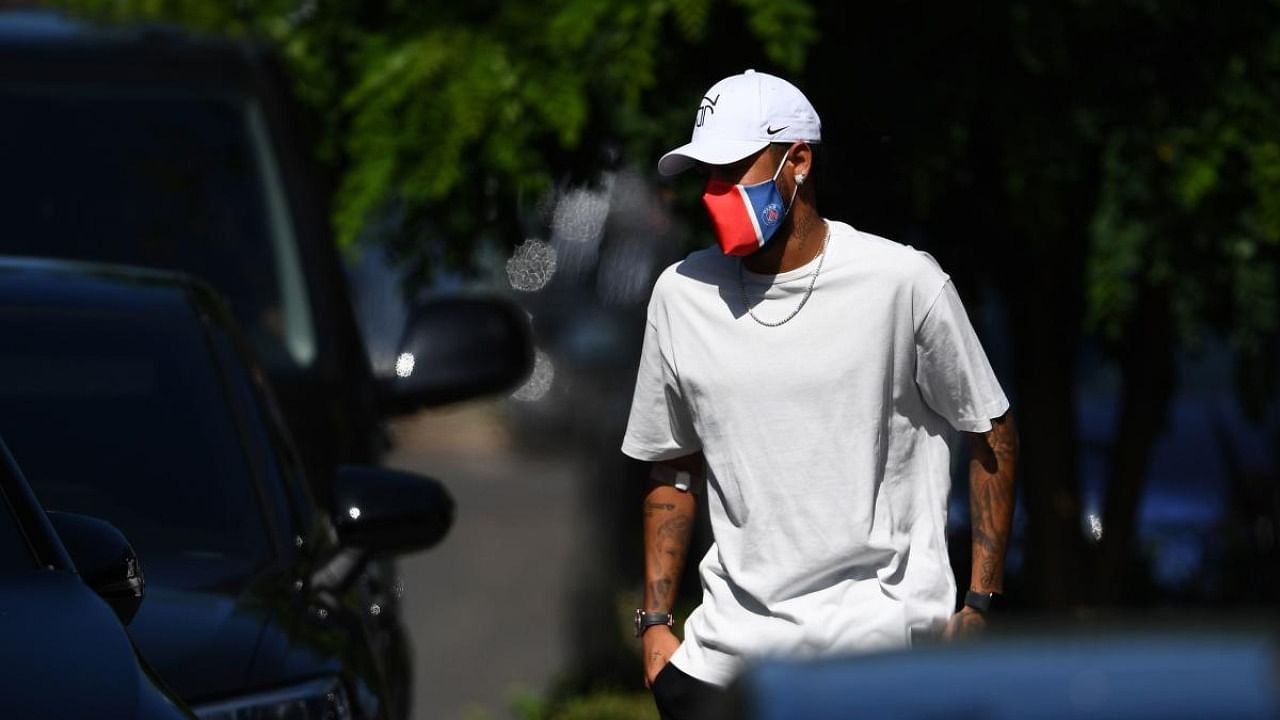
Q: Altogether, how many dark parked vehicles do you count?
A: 3